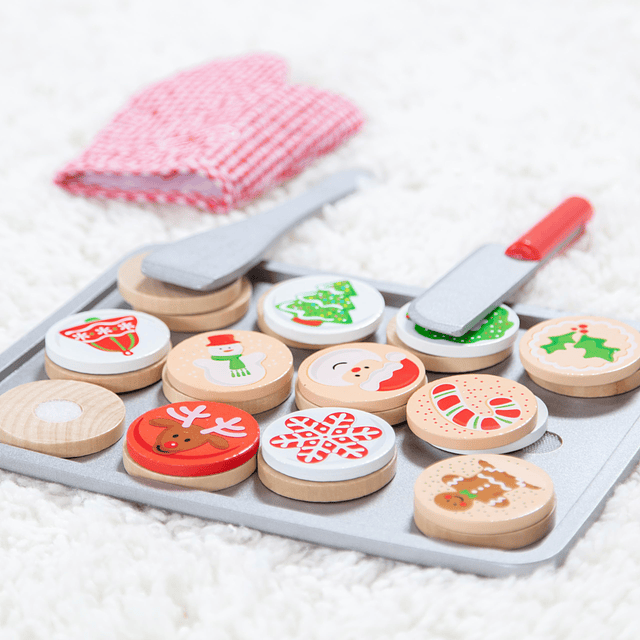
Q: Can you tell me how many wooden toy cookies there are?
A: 12